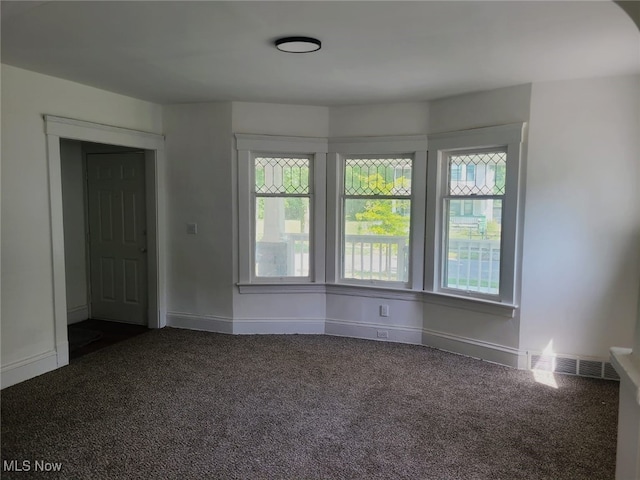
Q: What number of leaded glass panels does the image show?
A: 3